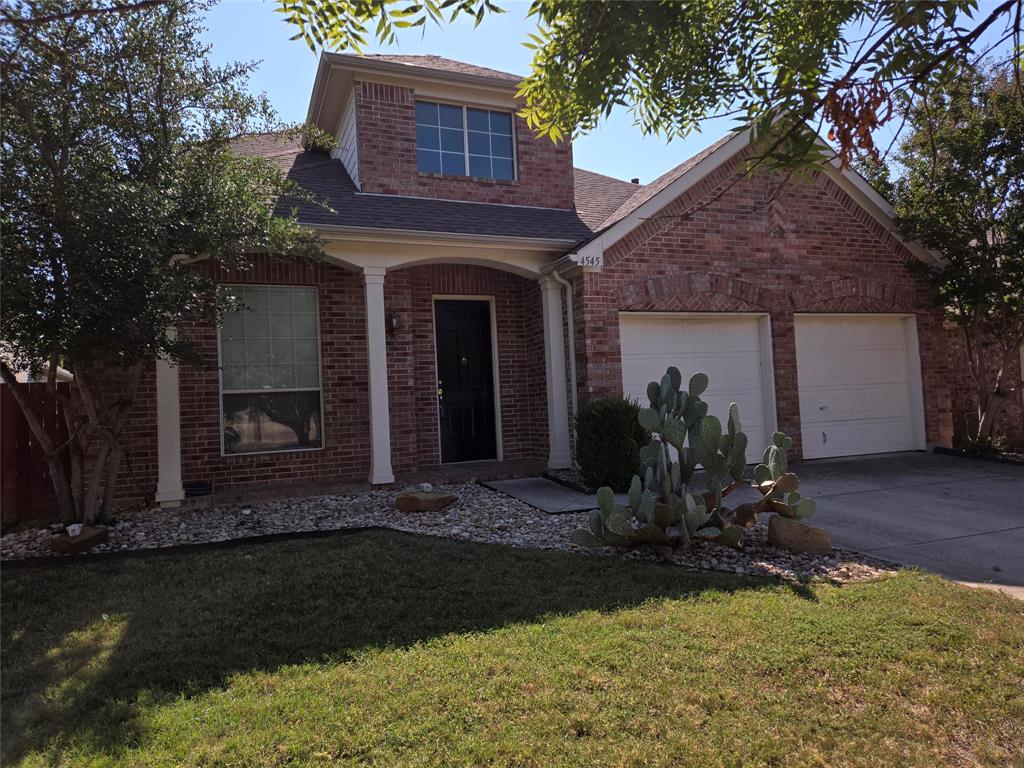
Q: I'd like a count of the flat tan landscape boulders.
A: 3